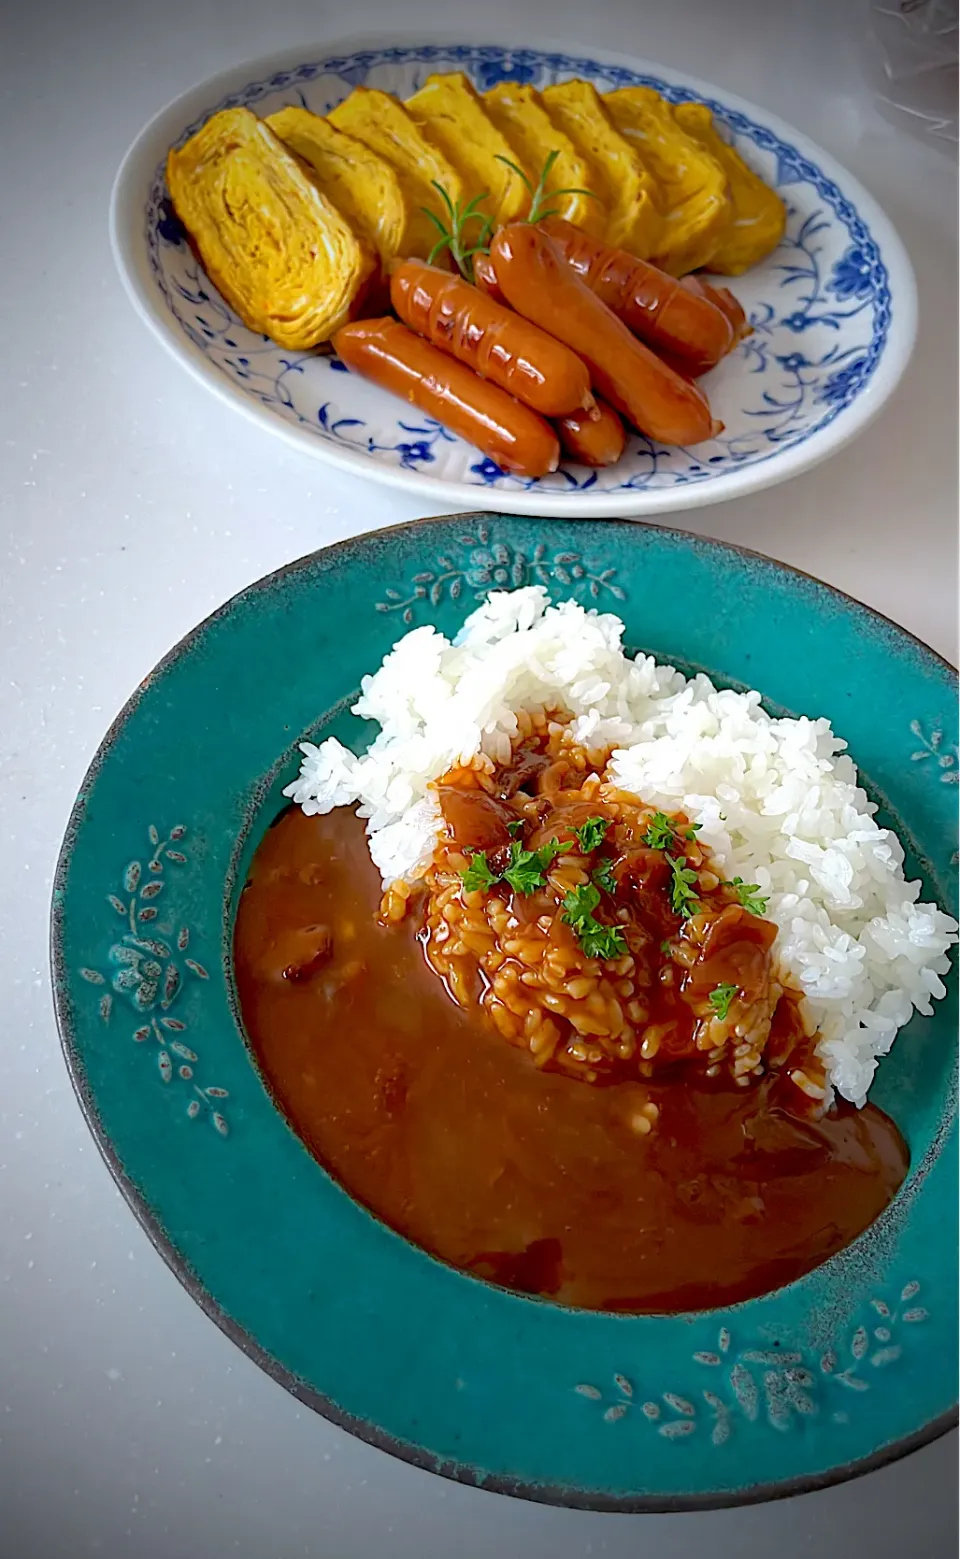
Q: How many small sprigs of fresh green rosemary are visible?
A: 2